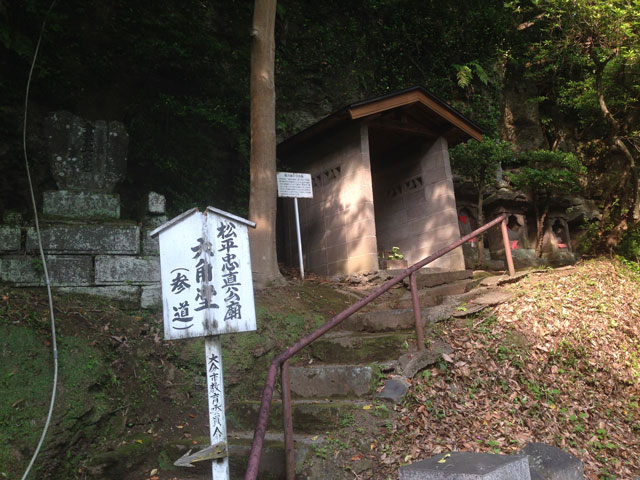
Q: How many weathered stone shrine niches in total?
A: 3